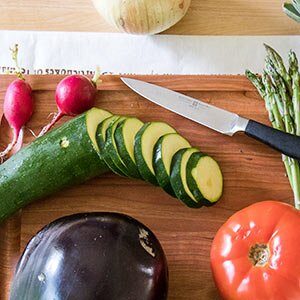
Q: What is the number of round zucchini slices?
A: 7